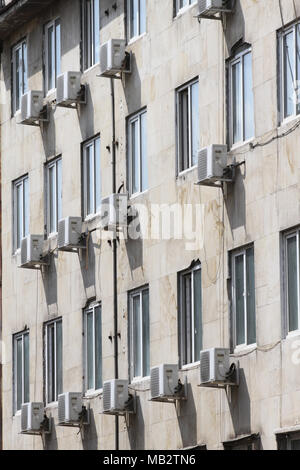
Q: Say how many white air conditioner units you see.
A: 13